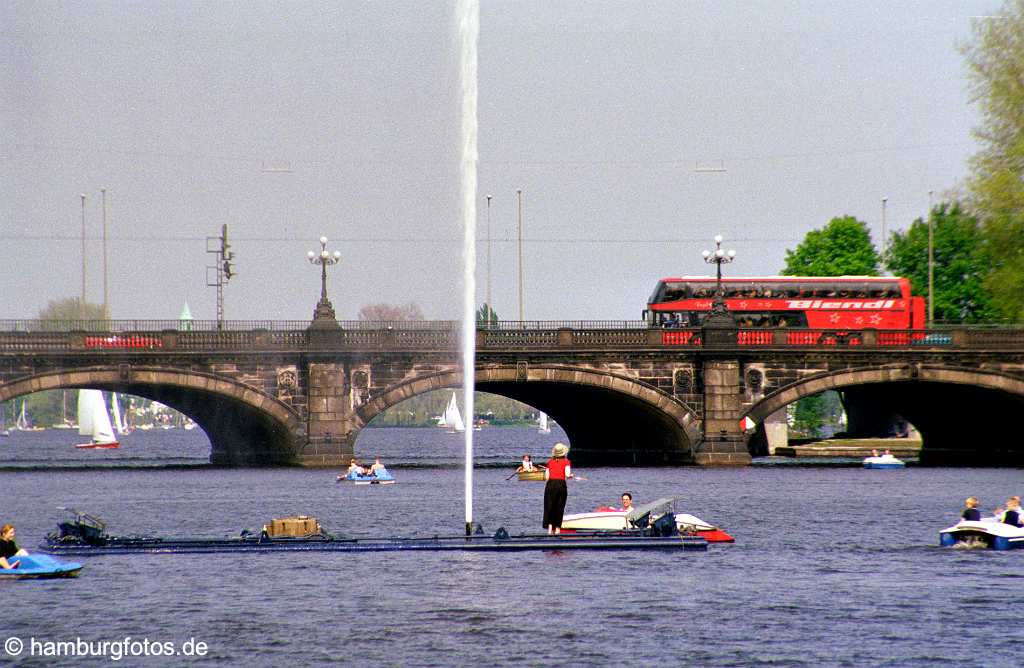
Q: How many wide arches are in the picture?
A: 3